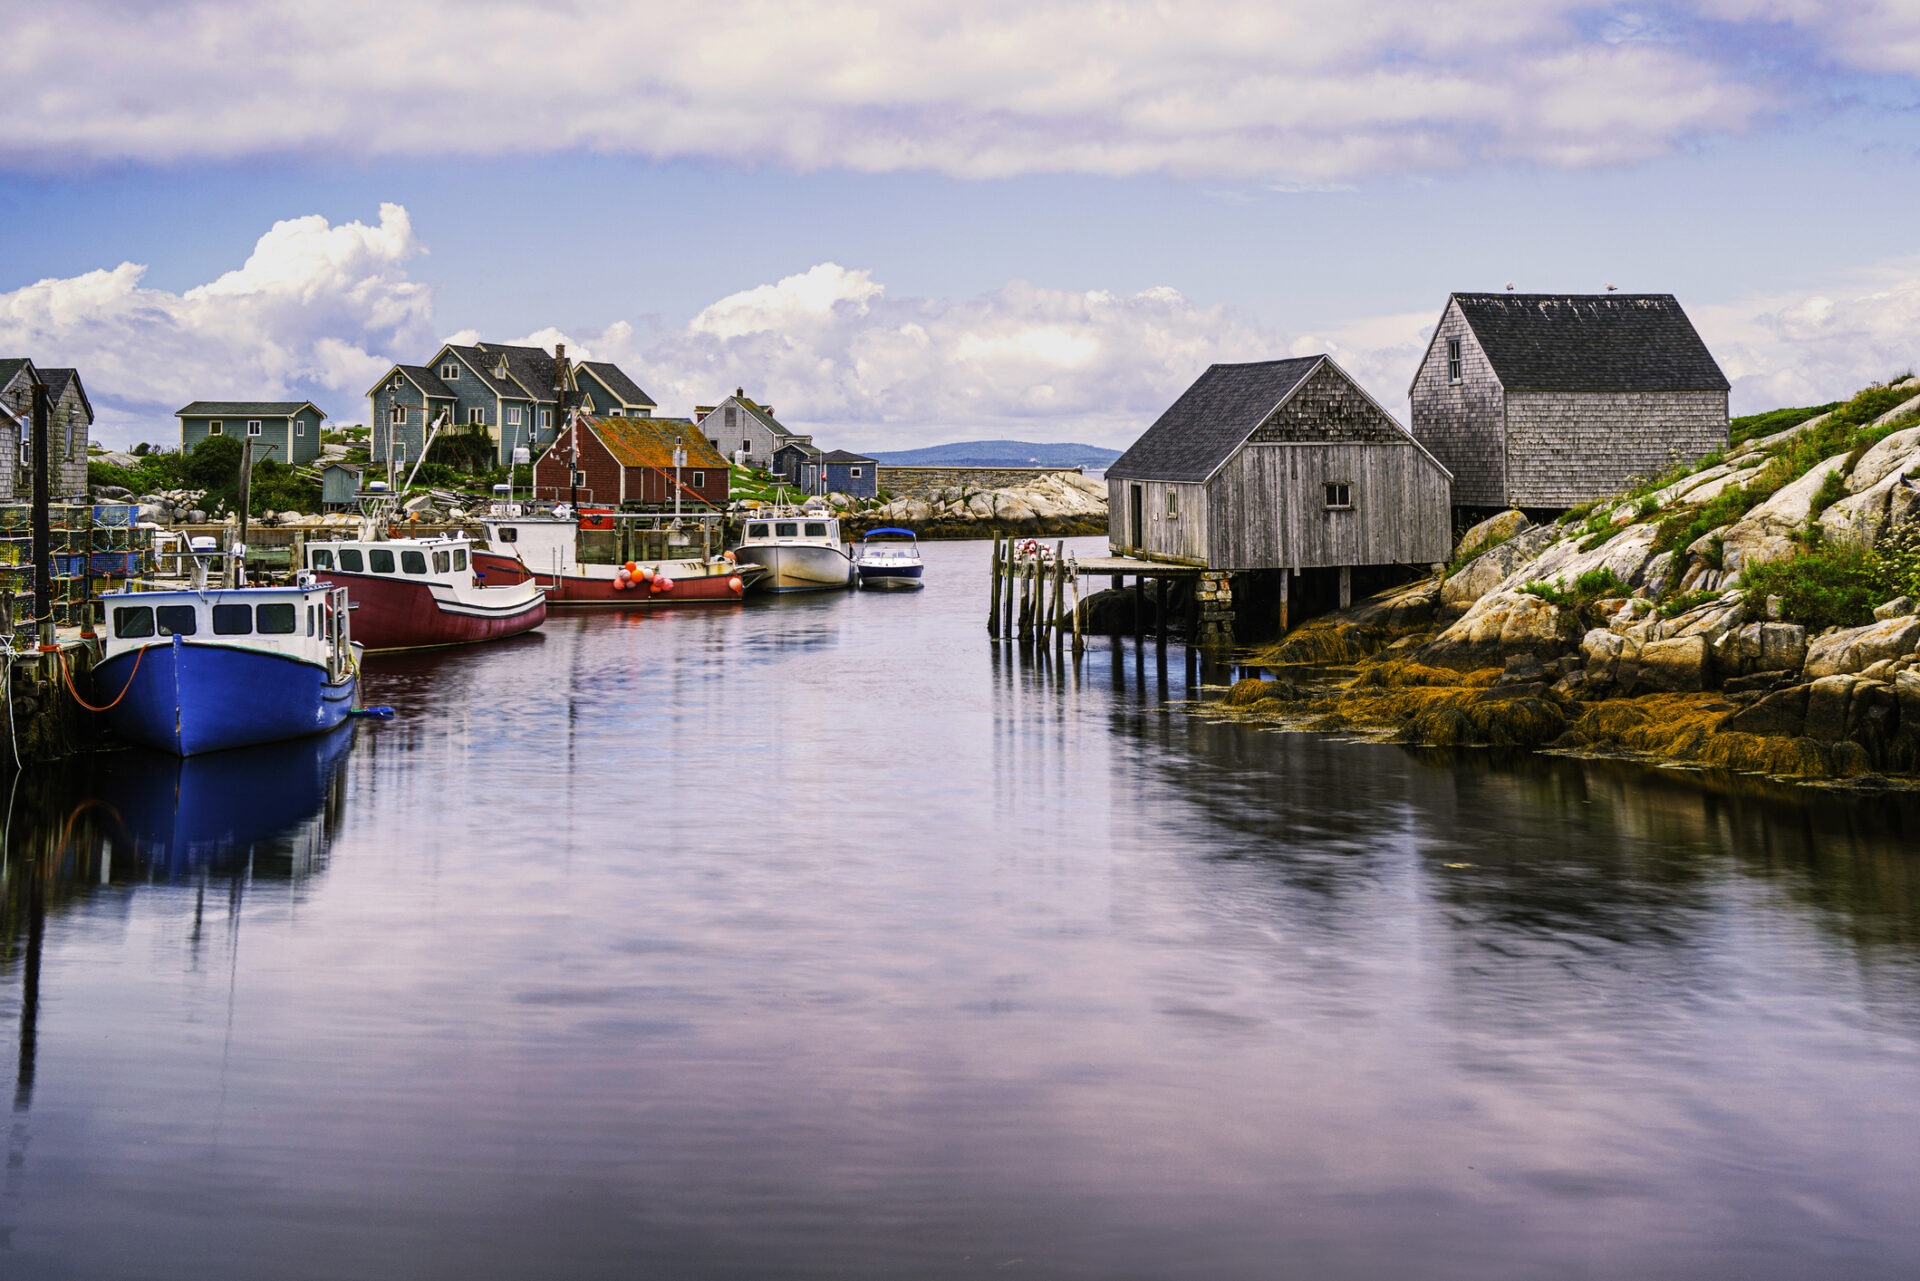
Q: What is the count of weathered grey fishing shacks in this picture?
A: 2